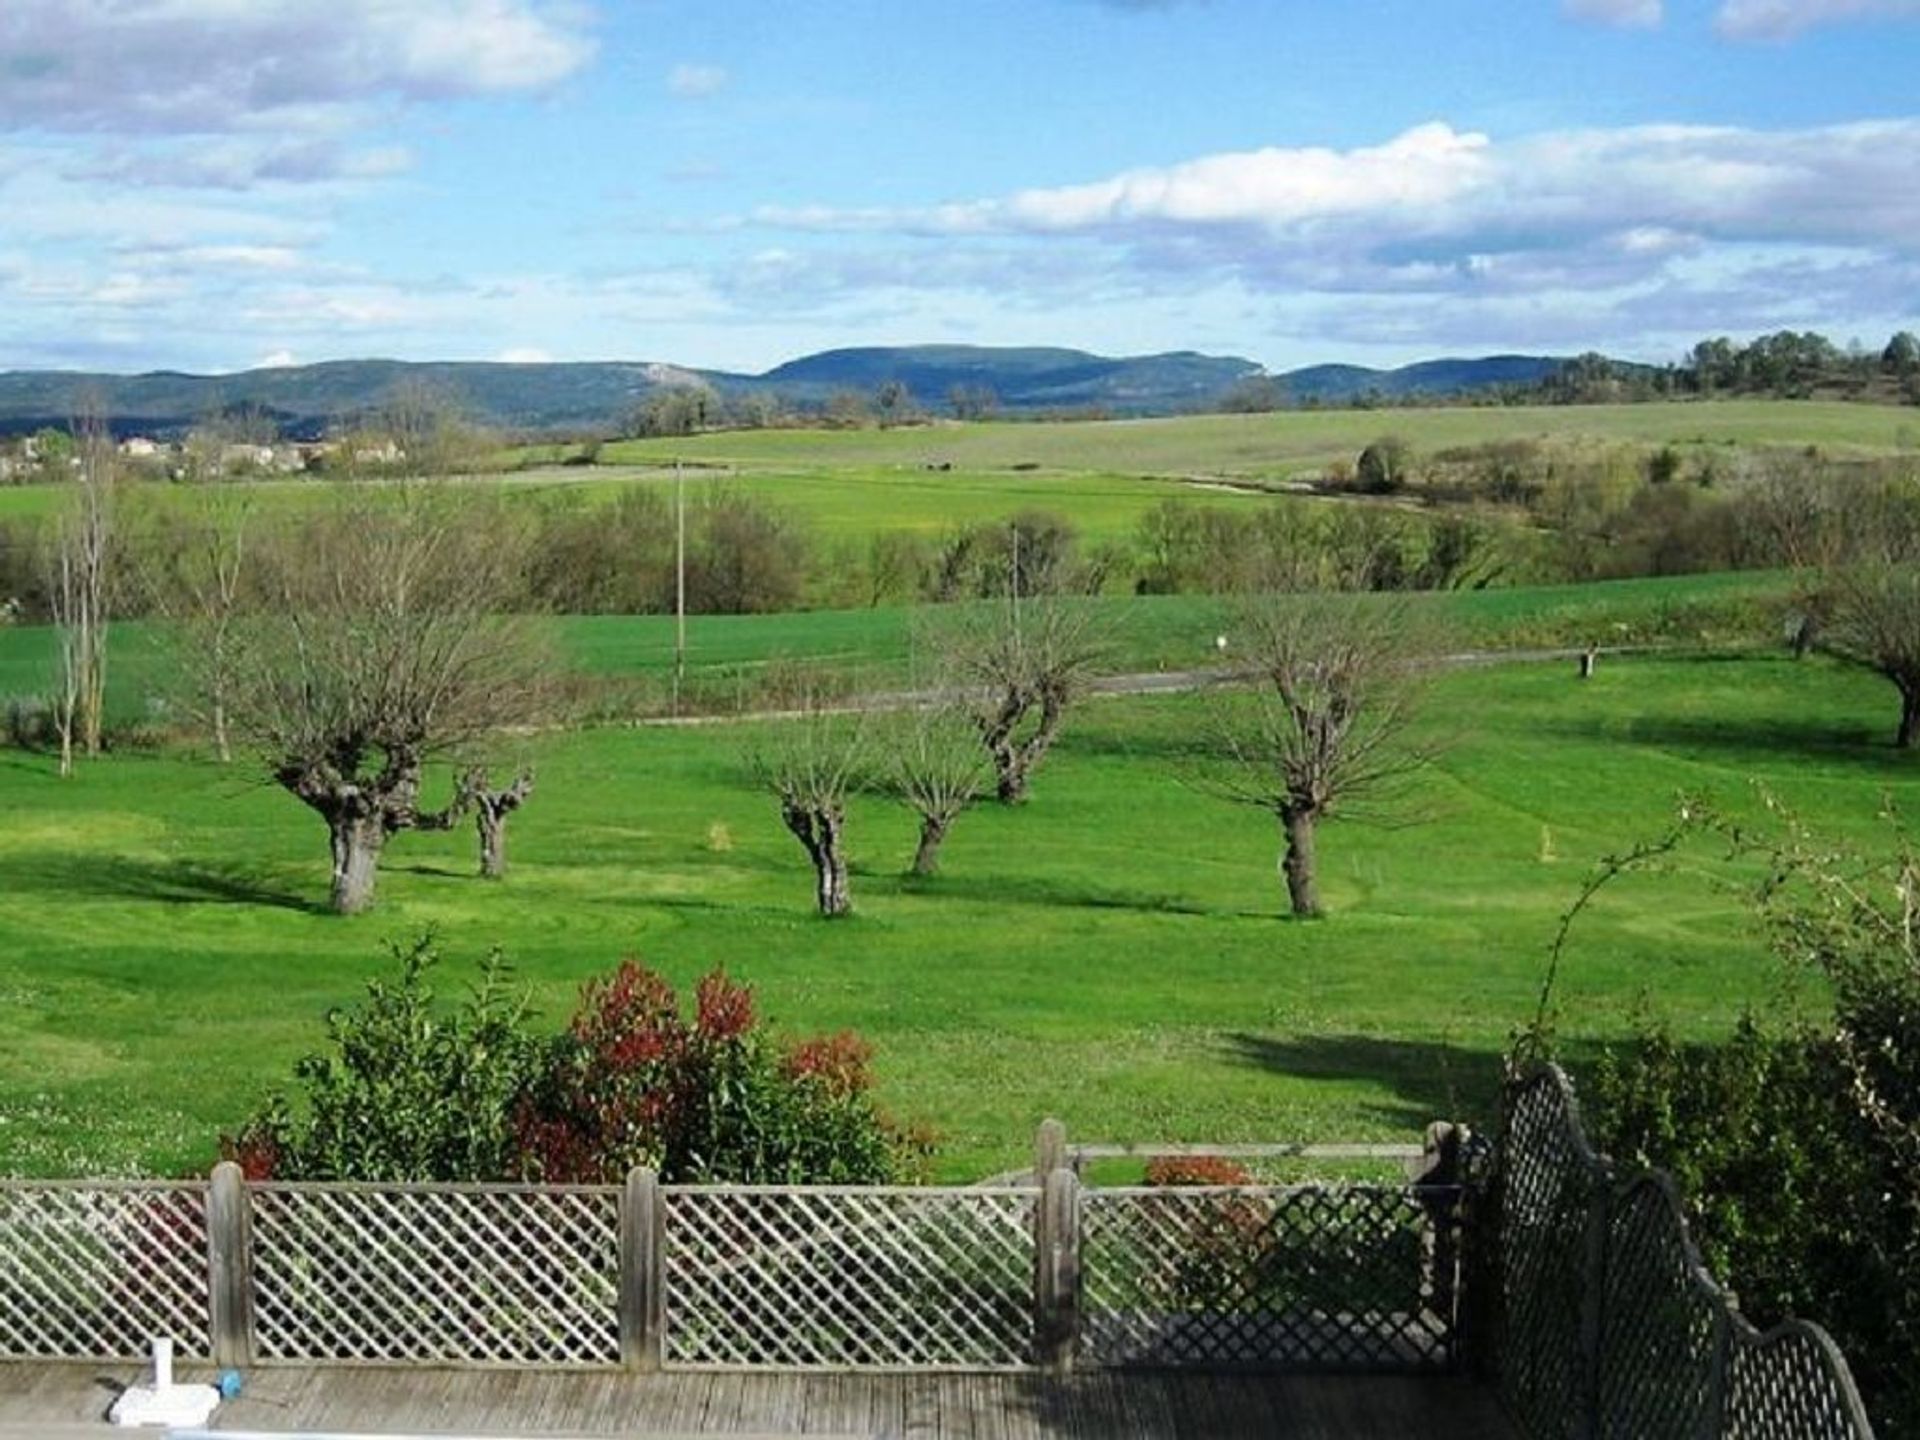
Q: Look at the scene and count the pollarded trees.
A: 7